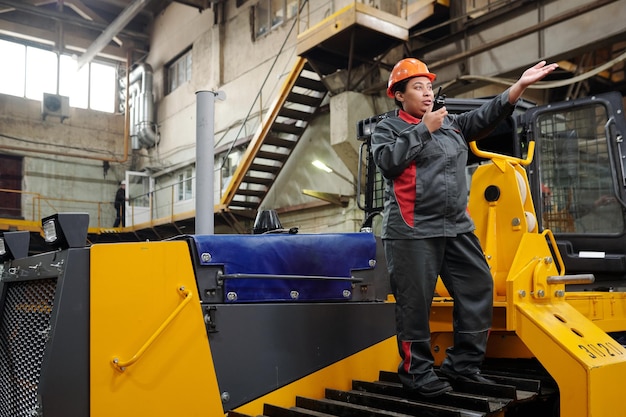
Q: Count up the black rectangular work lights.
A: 2